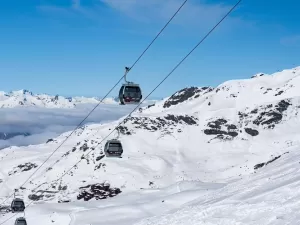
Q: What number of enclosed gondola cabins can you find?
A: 4